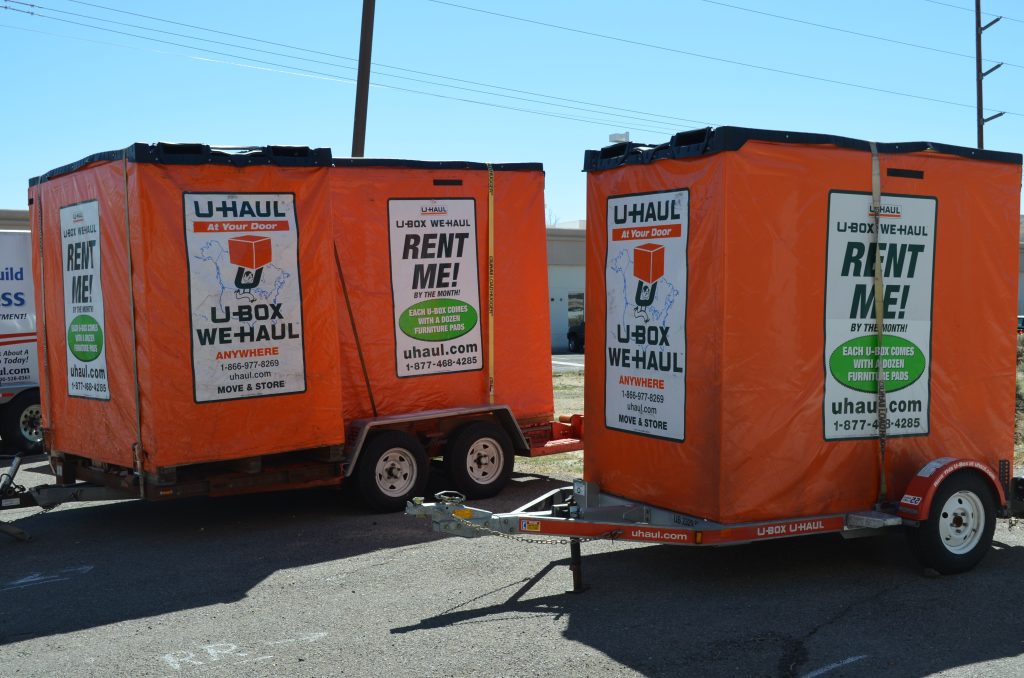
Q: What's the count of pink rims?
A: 0